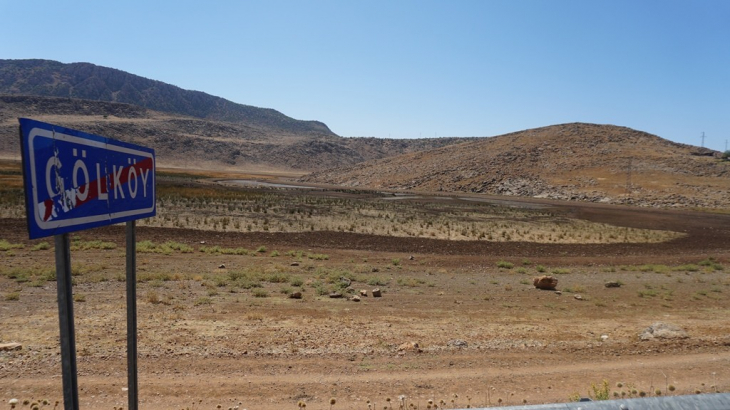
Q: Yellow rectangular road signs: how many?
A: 0